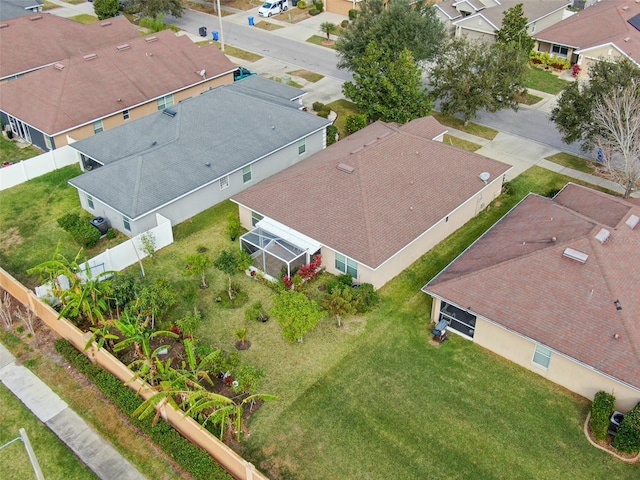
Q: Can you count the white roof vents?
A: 3